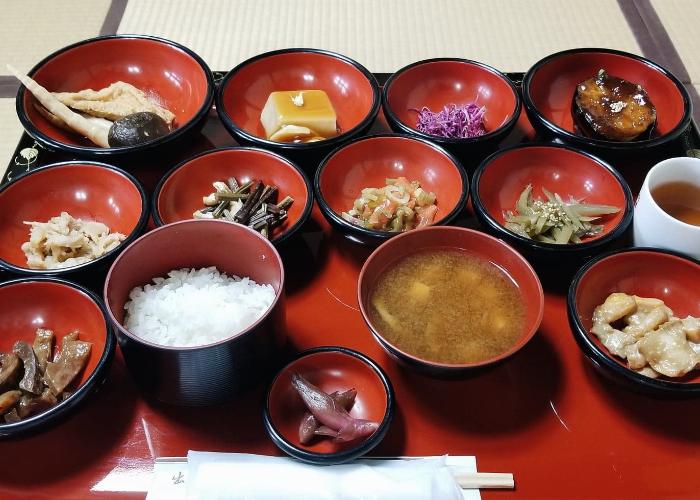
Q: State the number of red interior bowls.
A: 13